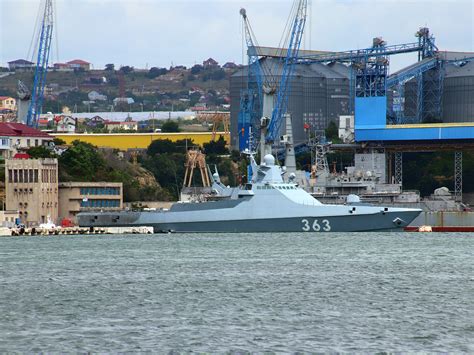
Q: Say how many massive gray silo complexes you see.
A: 2